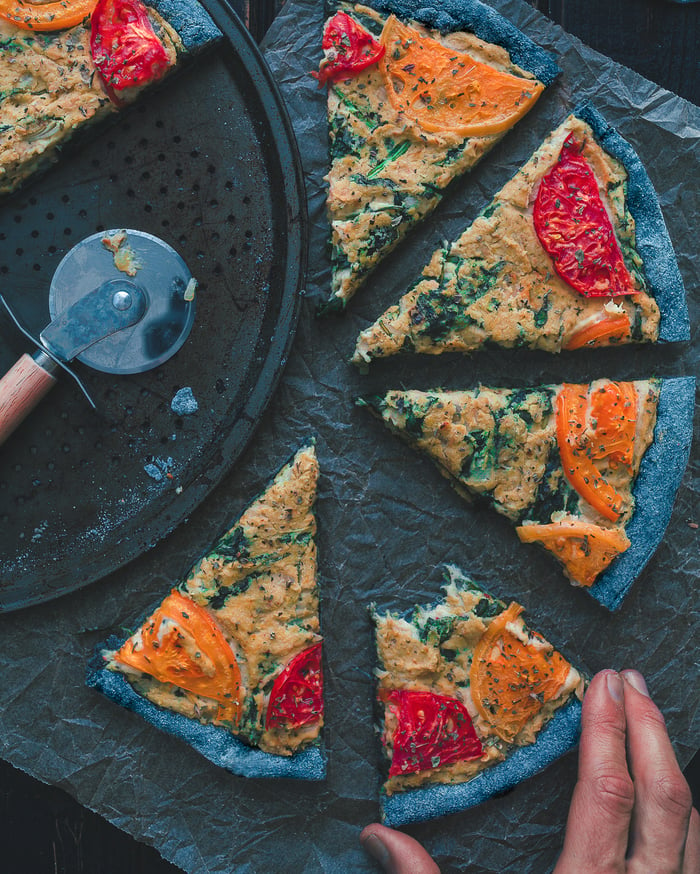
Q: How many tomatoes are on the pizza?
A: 12